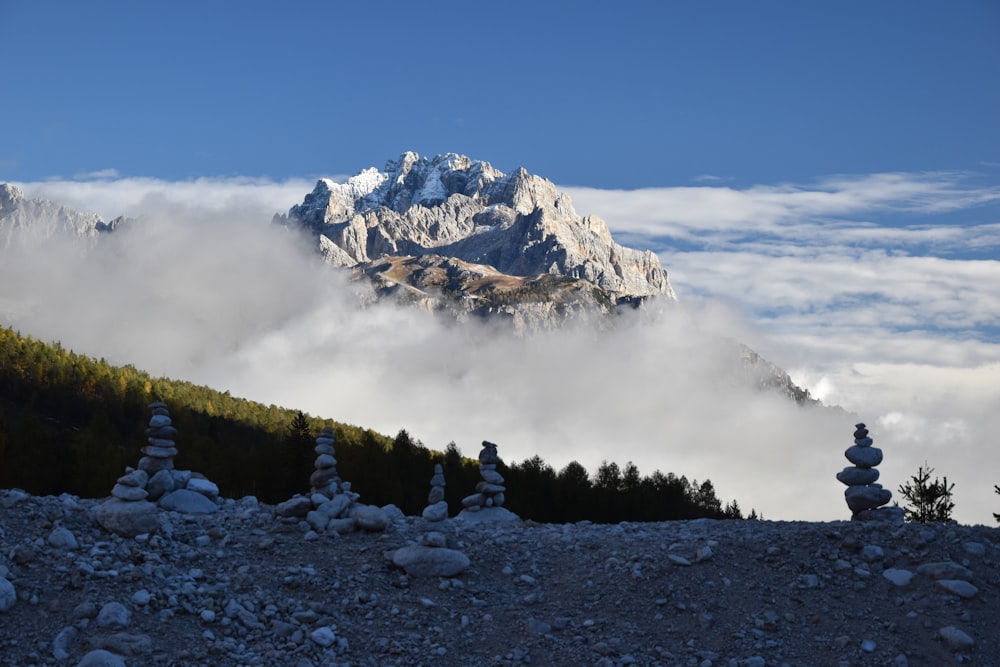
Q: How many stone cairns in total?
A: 5